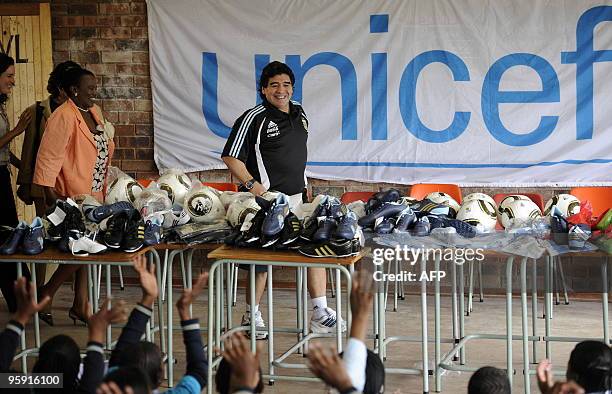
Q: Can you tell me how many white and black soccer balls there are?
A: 8